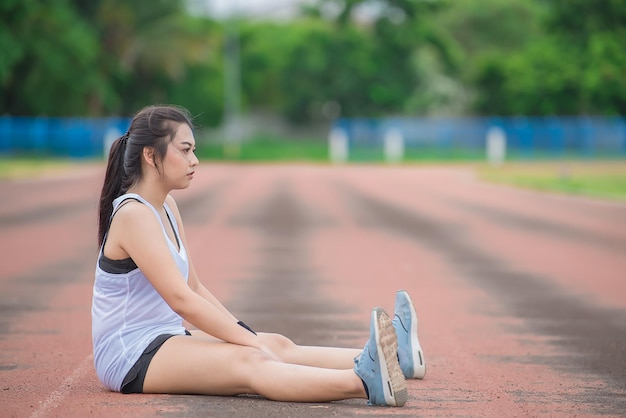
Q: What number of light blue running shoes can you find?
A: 2